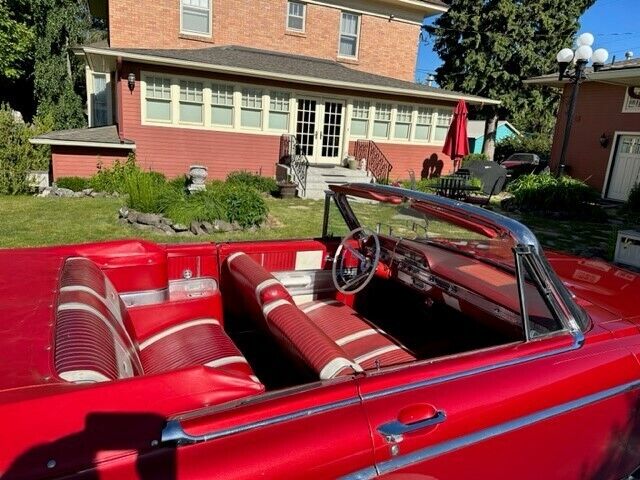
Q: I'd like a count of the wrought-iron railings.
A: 2